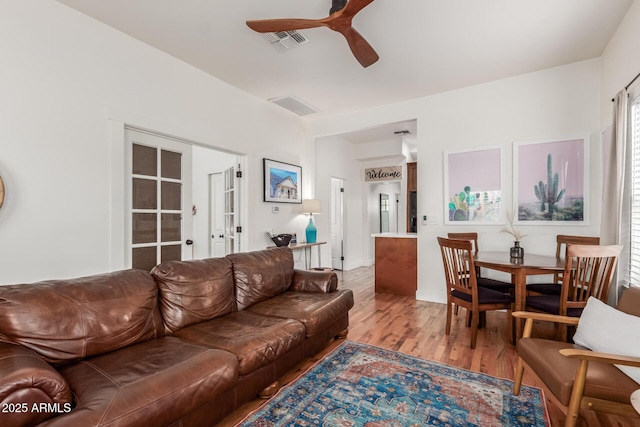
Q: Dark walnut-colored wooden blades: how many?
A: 3